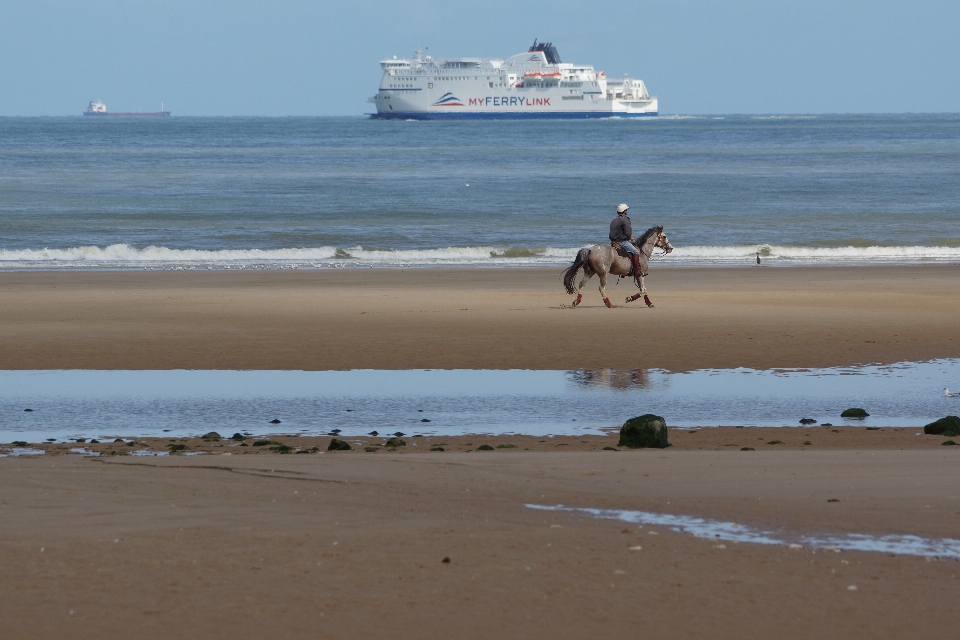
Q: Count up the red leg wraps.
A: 4